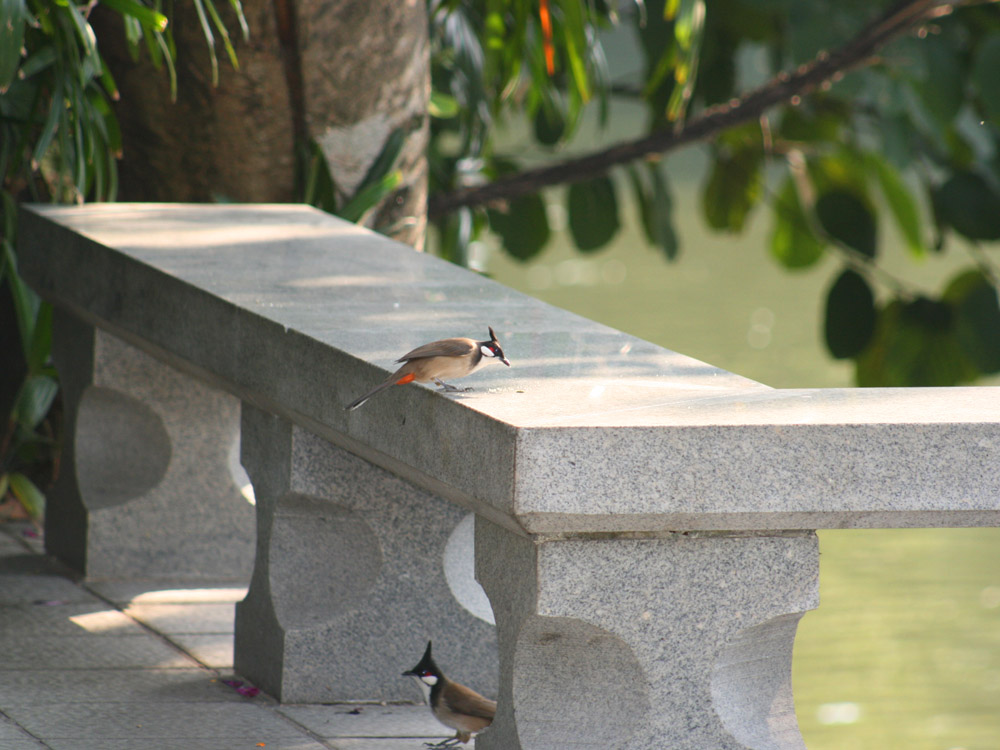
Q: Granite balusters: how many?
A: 3